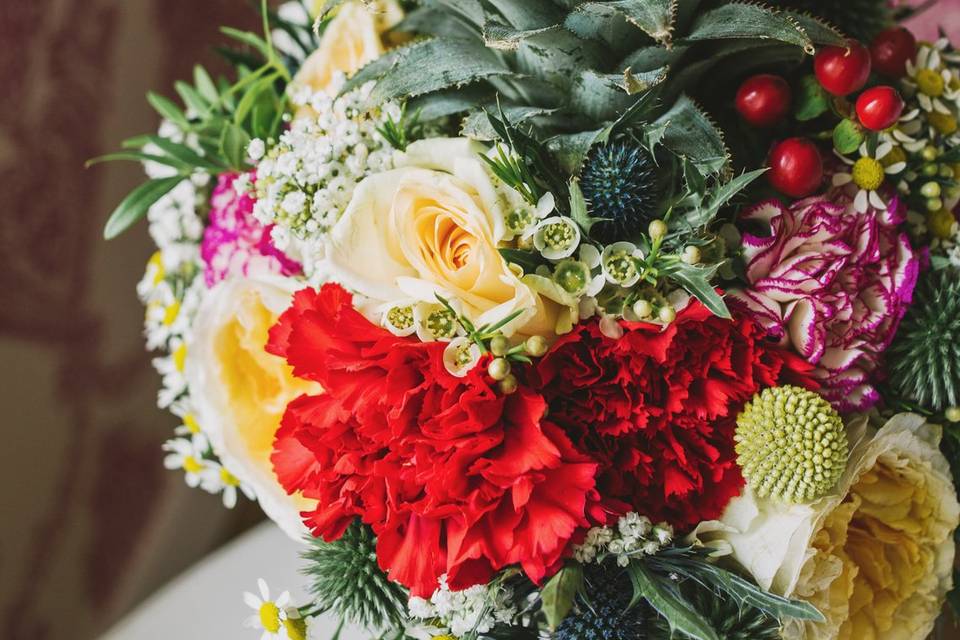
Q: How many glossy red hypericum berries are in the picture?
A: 5